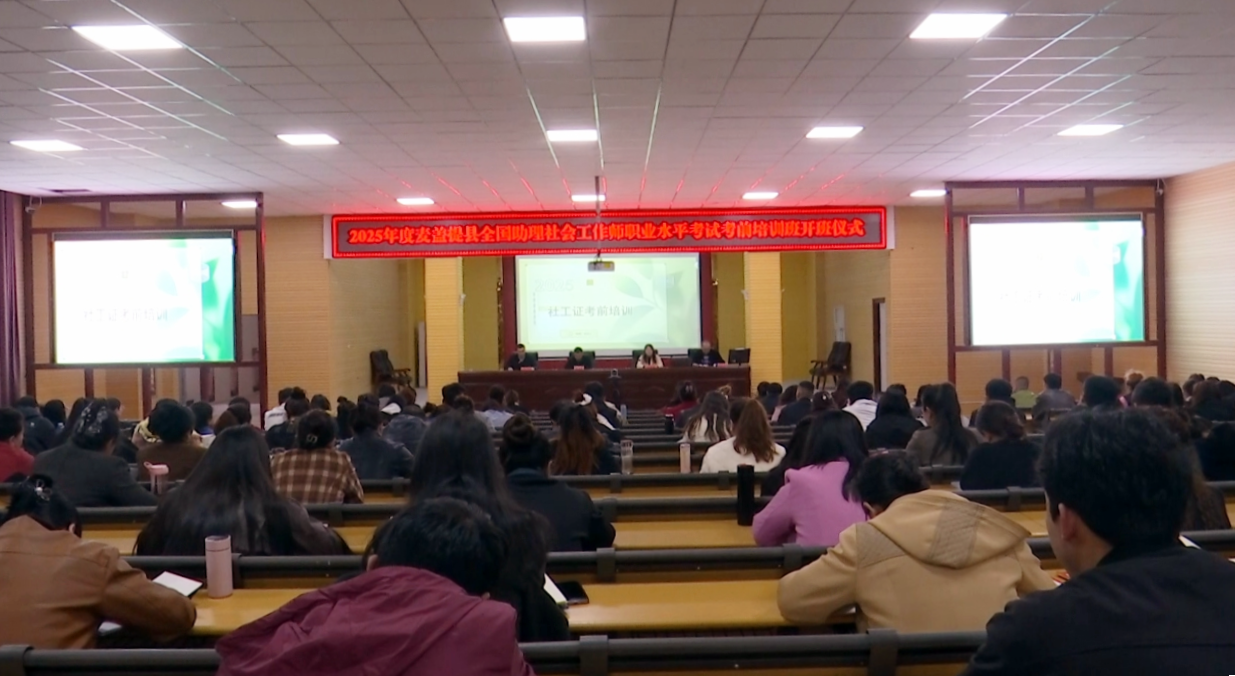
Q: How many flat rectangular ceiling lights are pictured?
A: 13